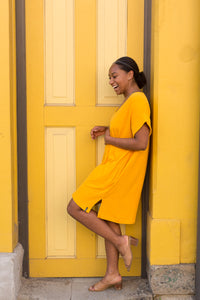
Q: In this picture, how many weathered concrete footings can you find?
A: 2